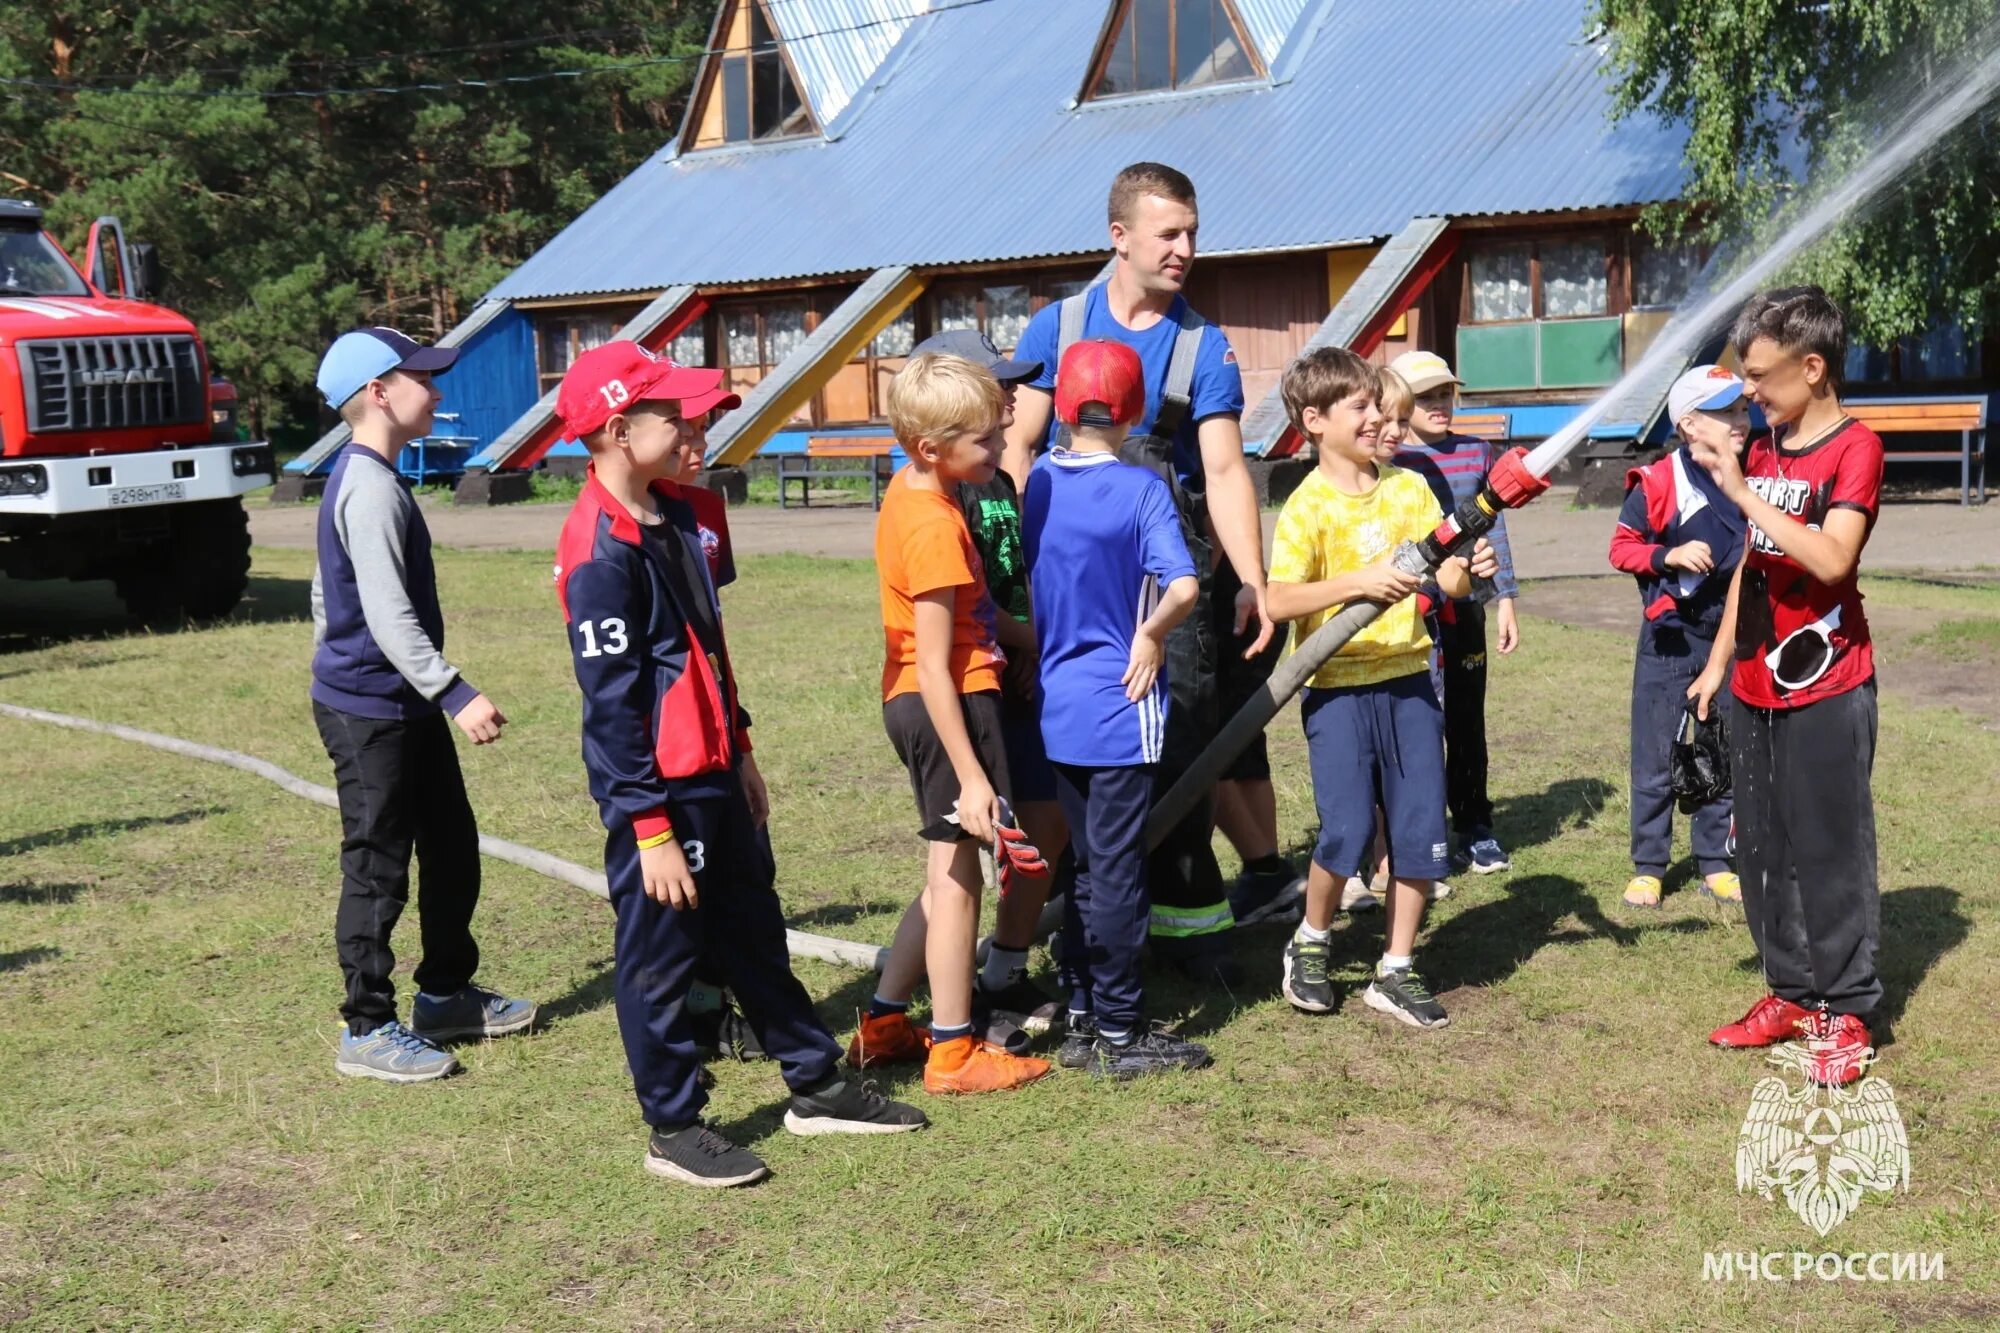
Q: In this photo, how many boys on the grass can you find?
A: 11